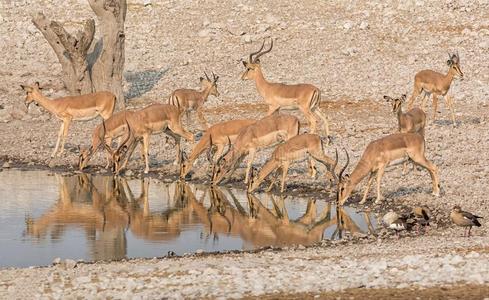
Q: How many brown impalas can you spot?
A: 11